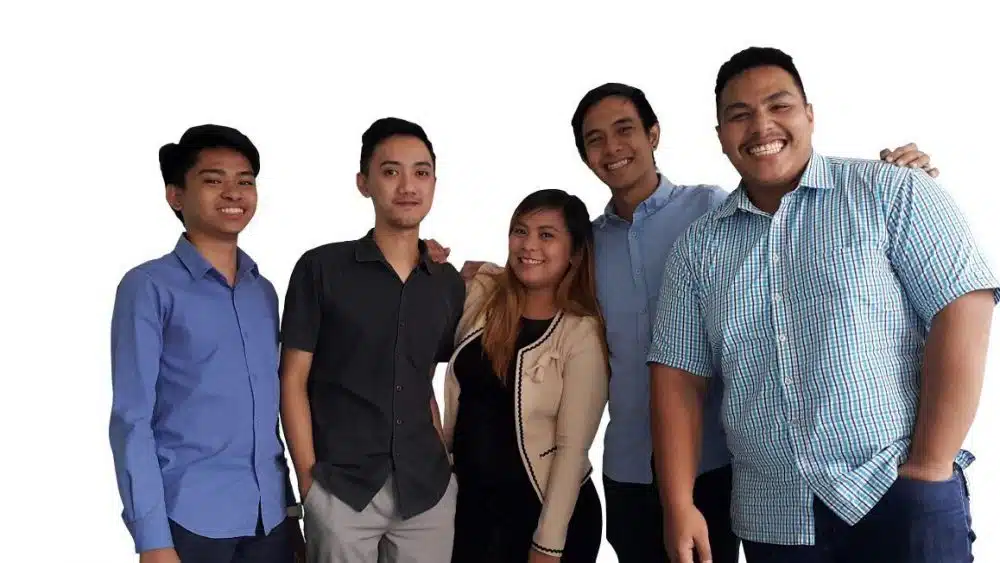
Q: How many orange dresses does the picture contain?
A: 0